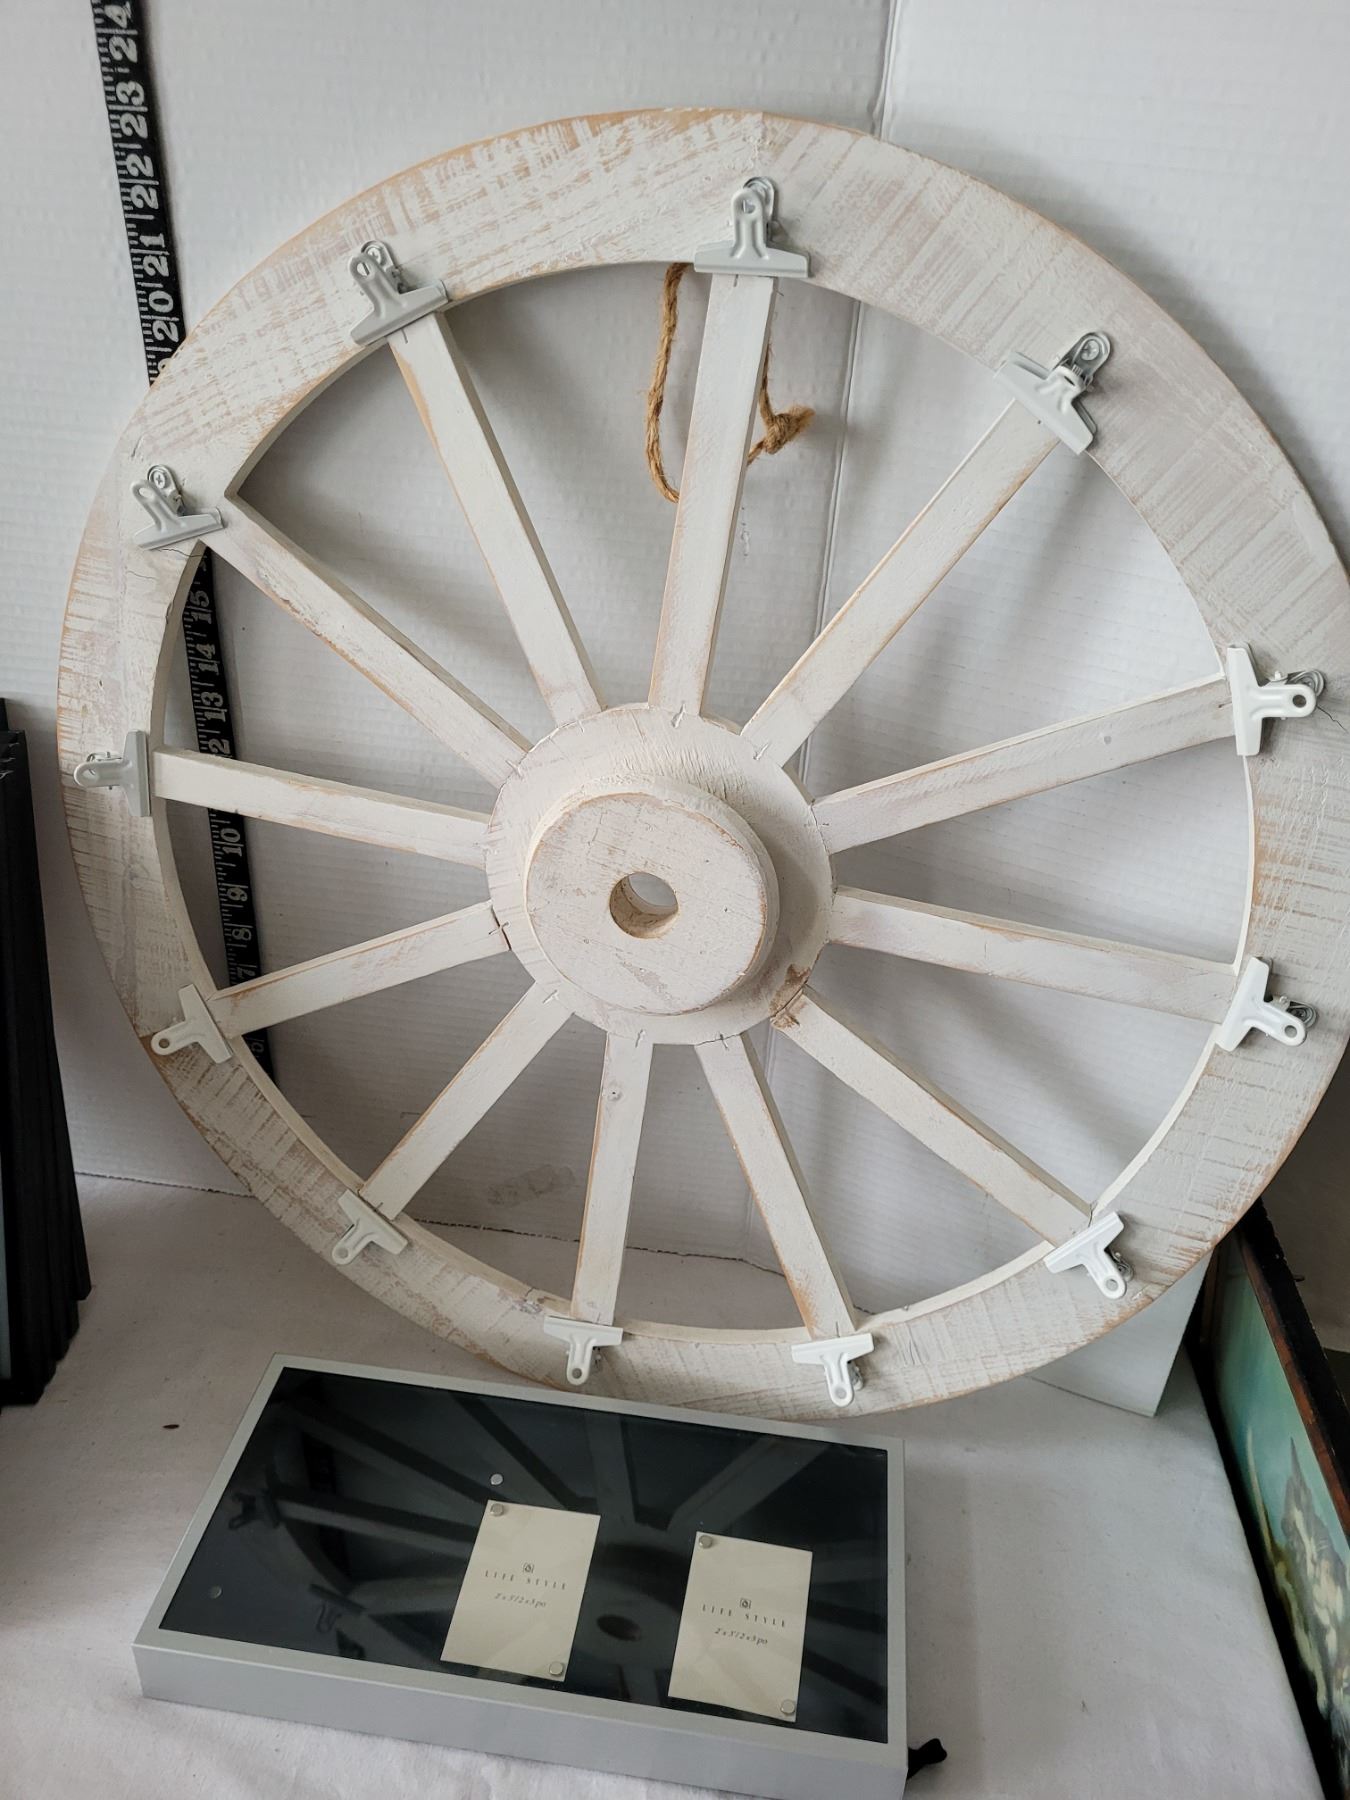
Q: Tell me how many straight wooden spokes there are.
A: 12